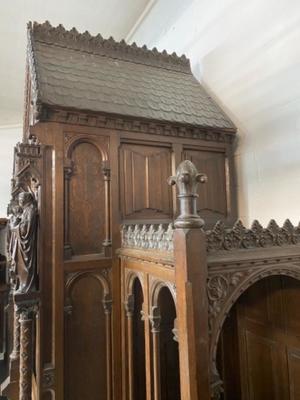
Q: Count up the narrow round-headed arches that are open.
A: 2